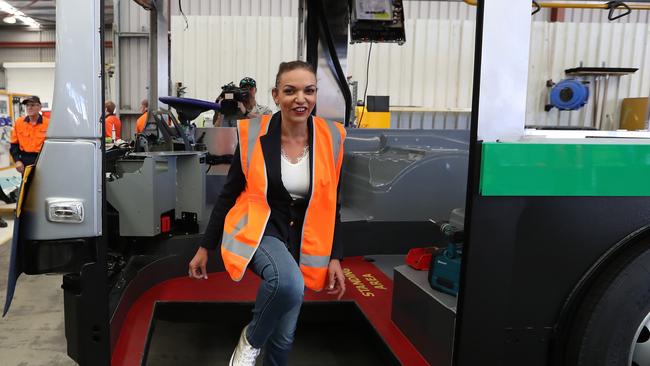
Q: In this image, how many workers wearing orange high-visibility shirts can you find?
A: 3